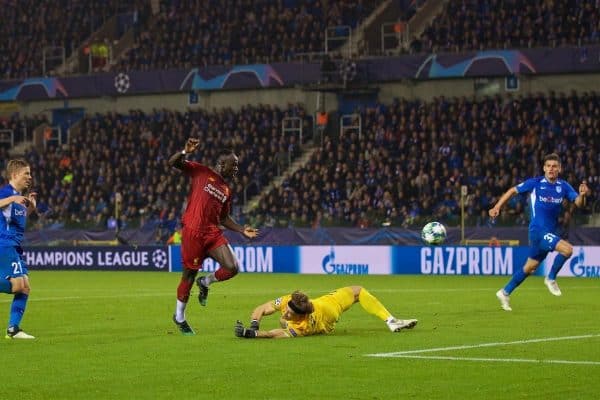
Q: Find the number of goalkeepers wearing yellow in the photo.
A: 1